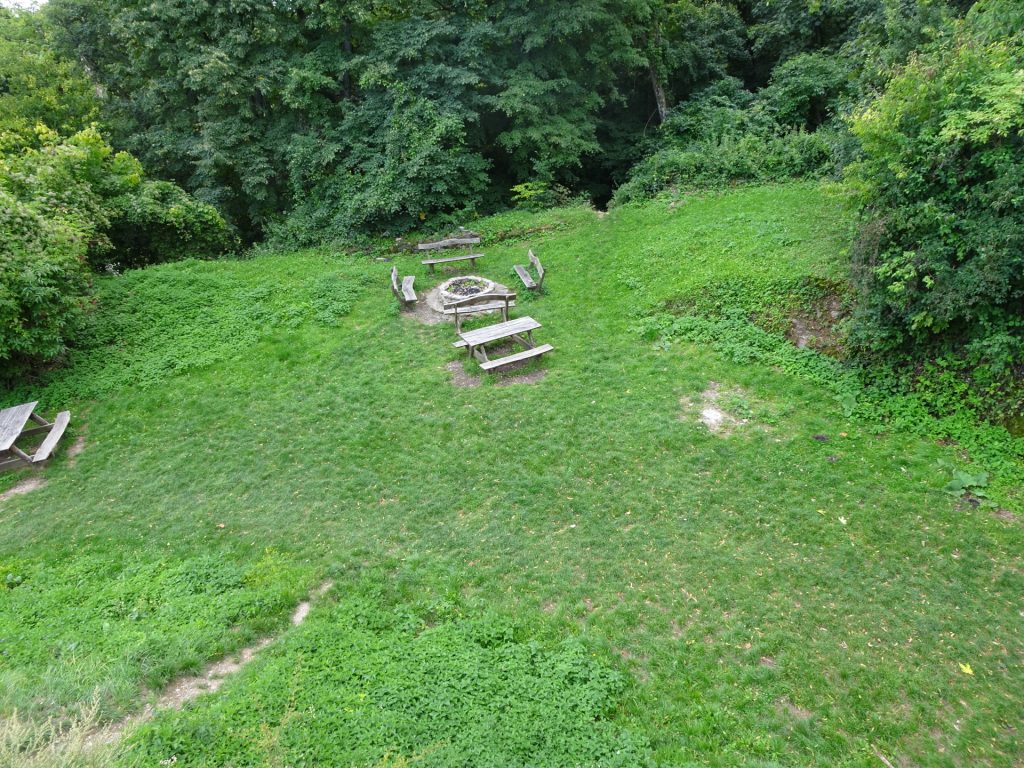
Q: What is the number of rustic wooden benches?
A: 4